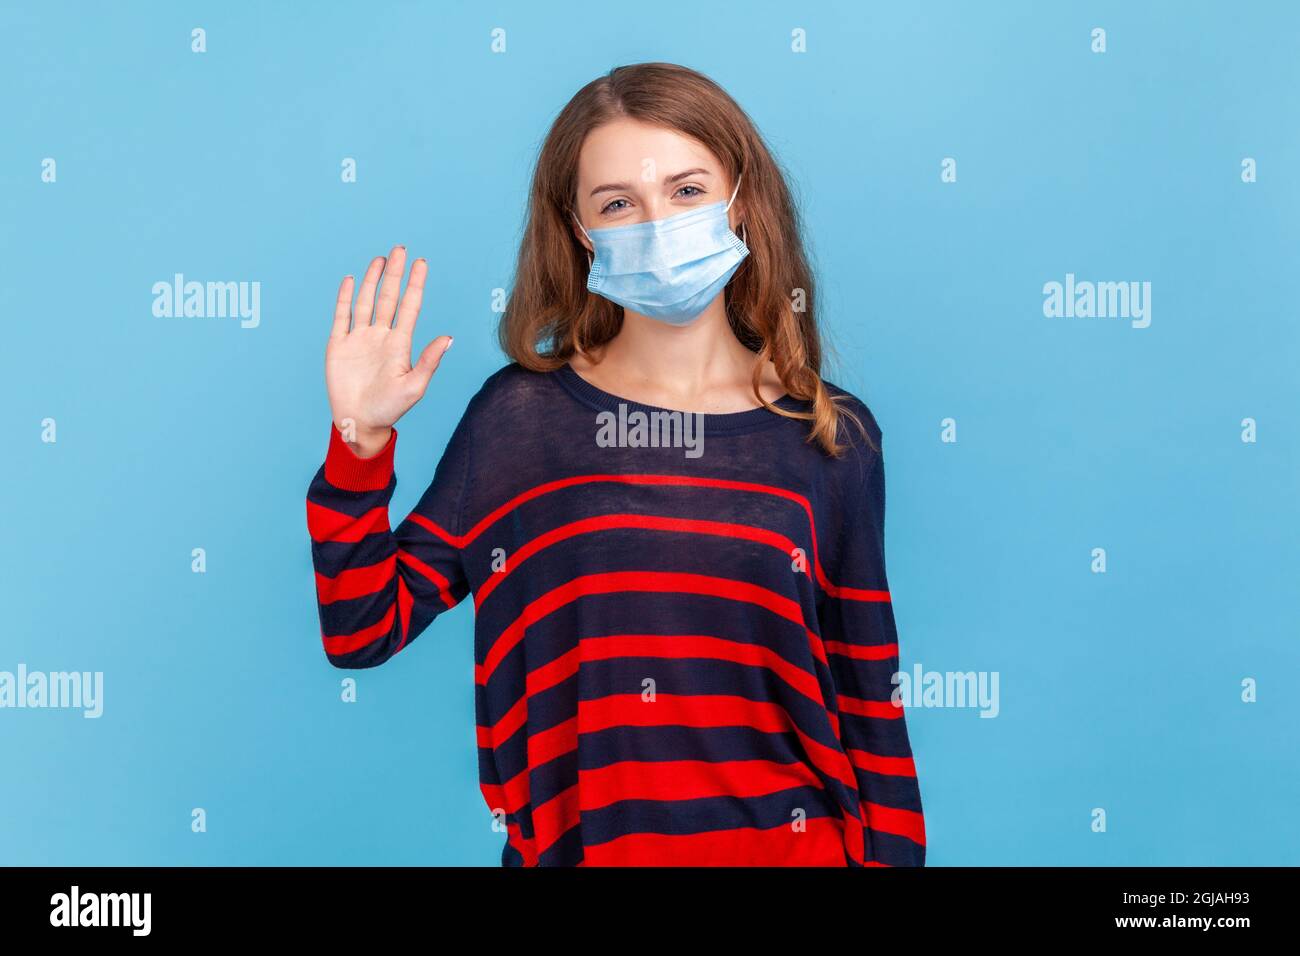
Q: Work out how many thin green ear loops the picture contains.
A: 0